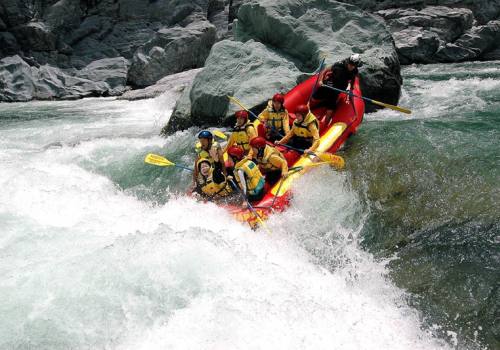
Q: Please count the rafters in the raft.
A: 8